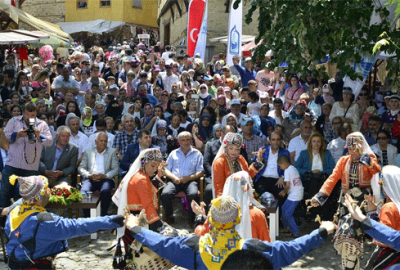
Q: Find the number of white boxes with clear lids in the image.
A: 0